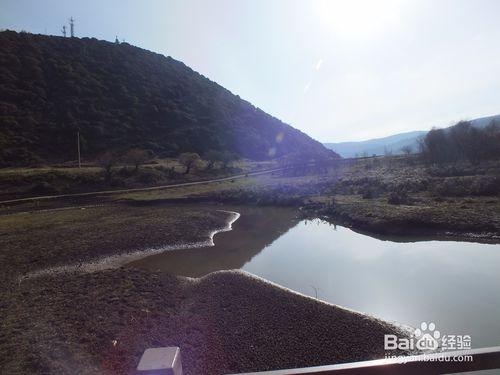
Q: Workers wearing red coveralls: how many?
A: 0